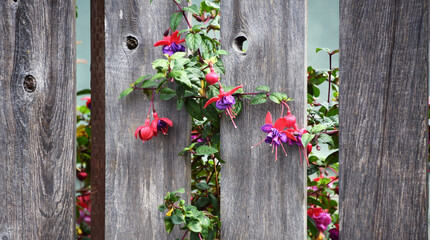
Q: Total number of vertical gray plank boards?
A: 4